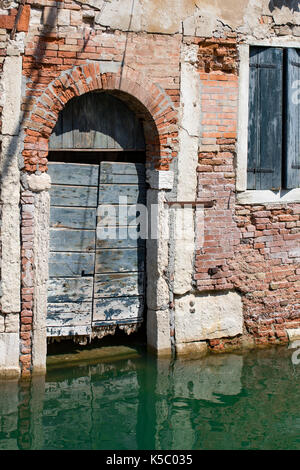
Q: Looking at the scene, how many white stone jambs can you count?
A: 2